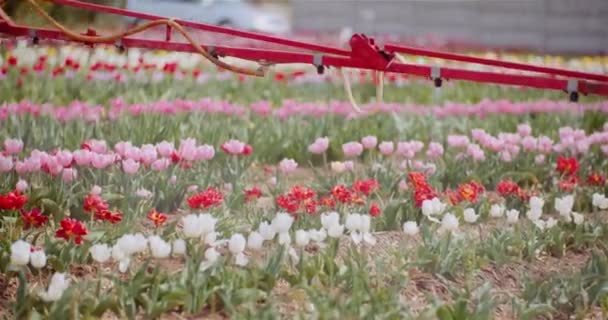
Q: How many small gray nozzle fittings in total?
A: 6